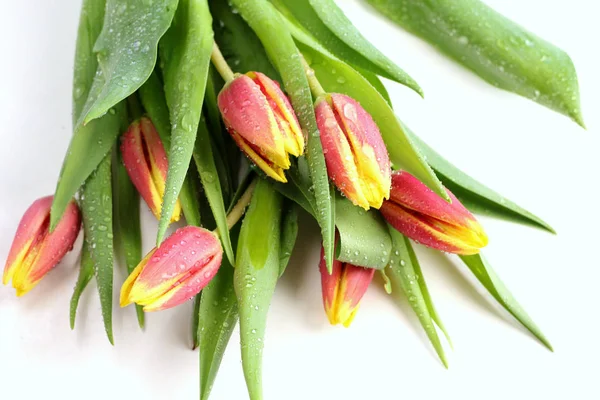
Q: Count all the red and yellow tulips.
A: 7